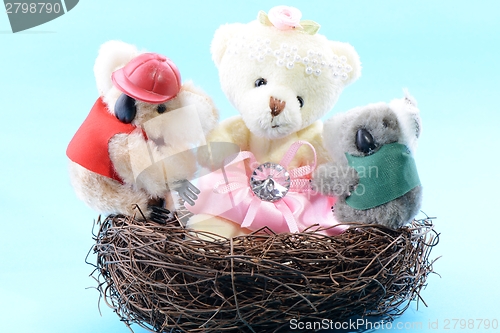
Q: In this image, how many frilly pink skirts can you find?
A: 1